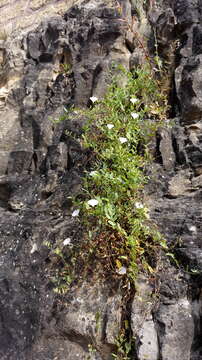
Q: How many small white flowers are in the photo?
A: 11